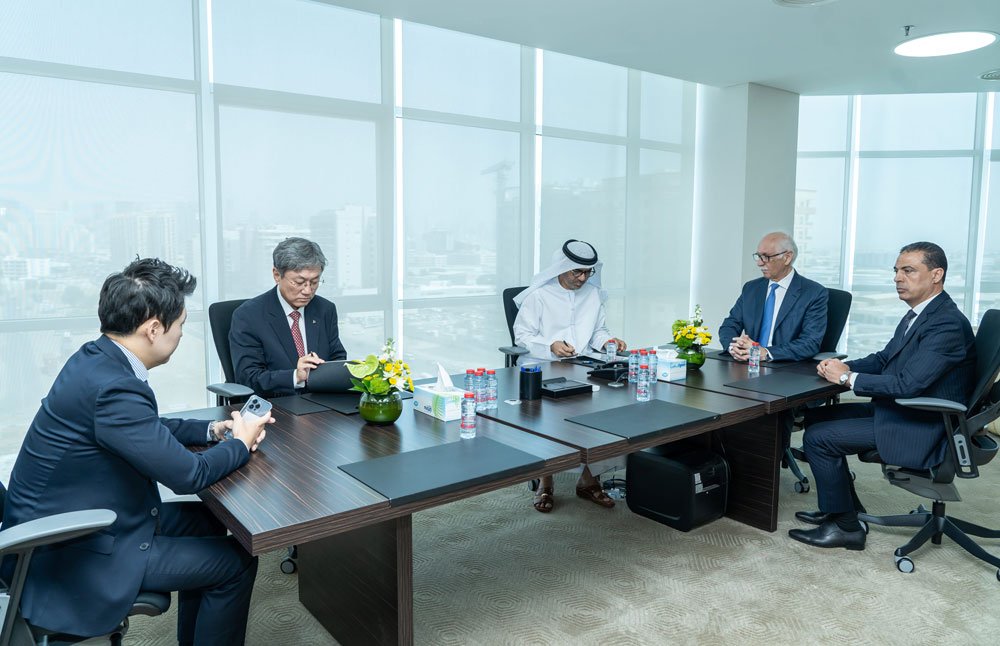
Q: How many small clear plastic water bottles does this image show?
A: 12